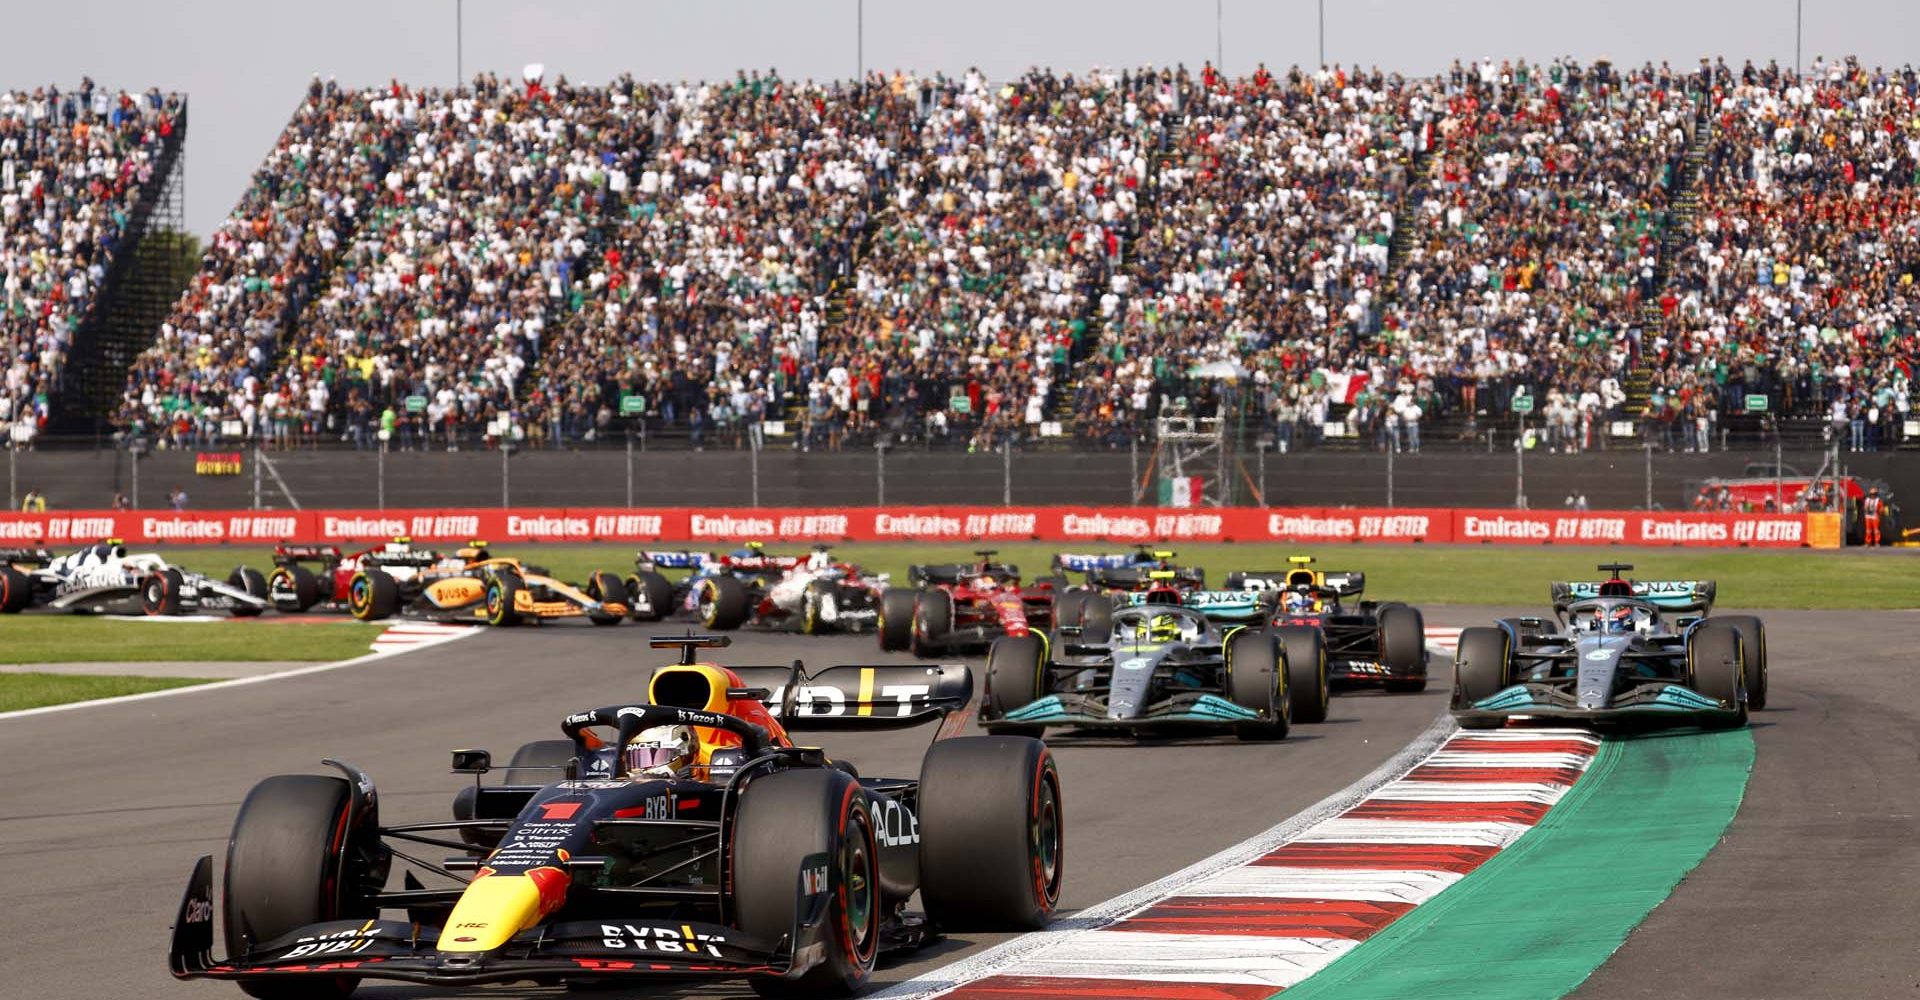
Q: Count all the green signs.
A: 5